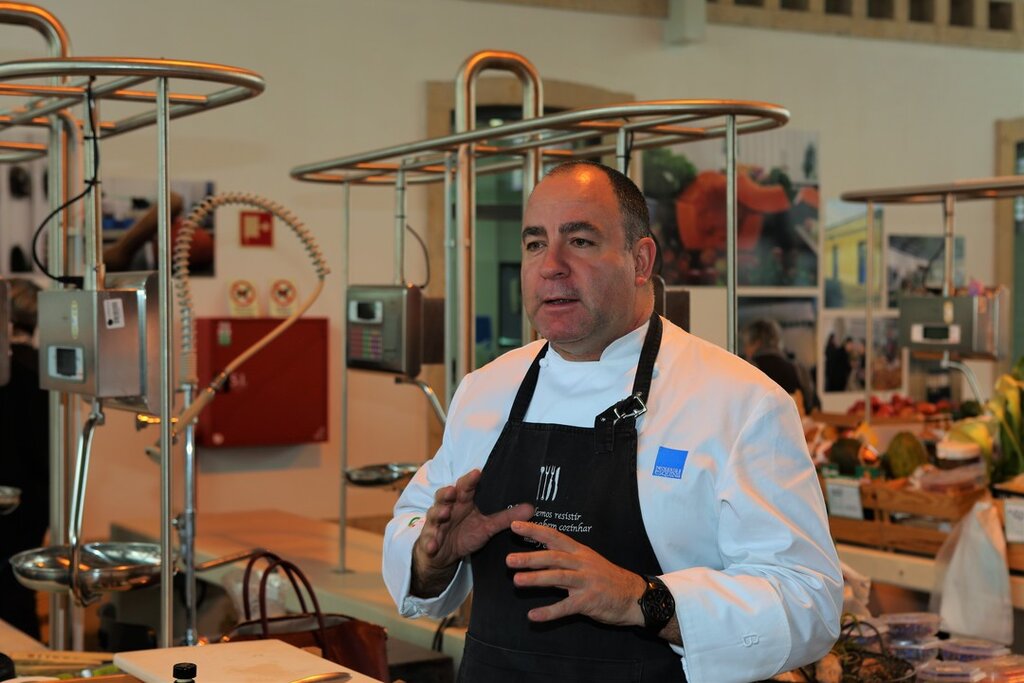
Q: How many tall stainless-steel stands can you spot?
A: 3